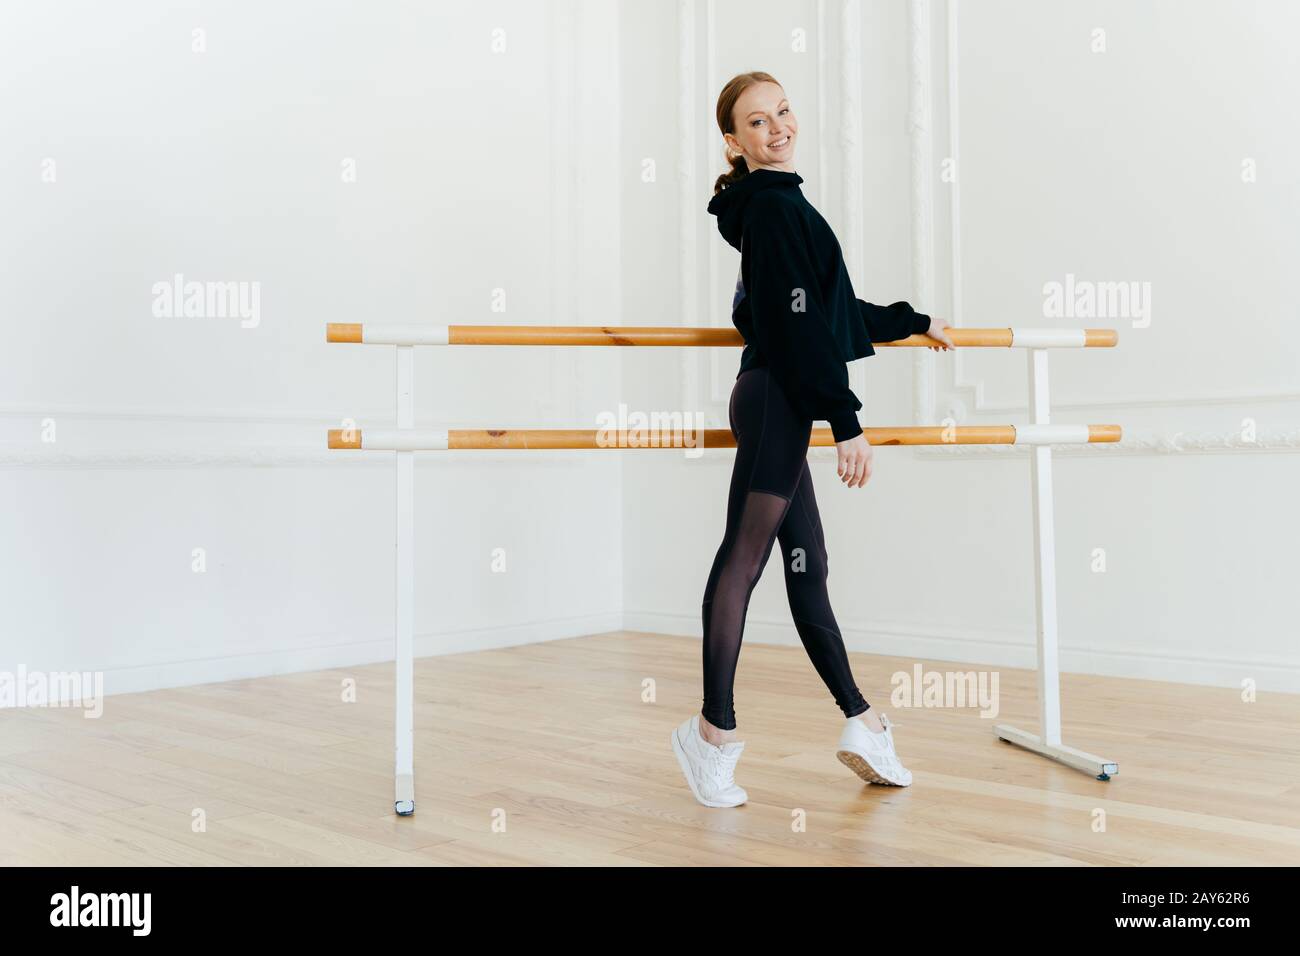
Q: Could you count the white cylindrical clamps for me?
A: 4